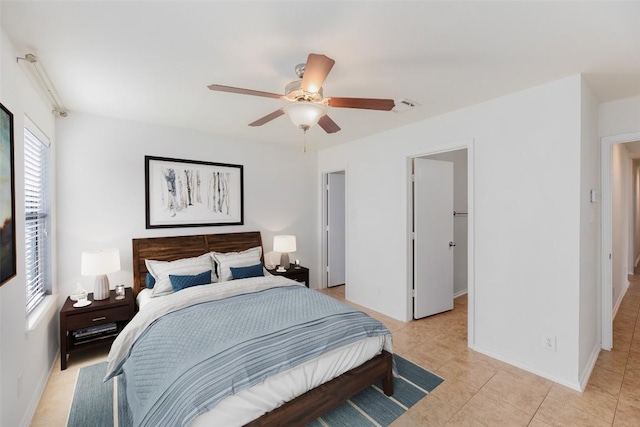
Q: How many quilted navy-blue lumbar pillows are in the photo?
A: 2